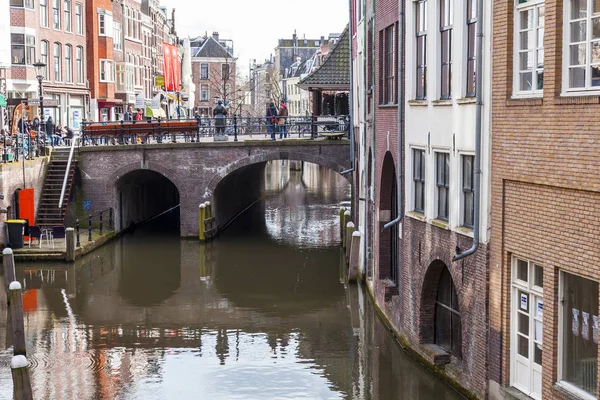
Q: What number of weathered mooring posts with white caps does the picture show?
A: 10